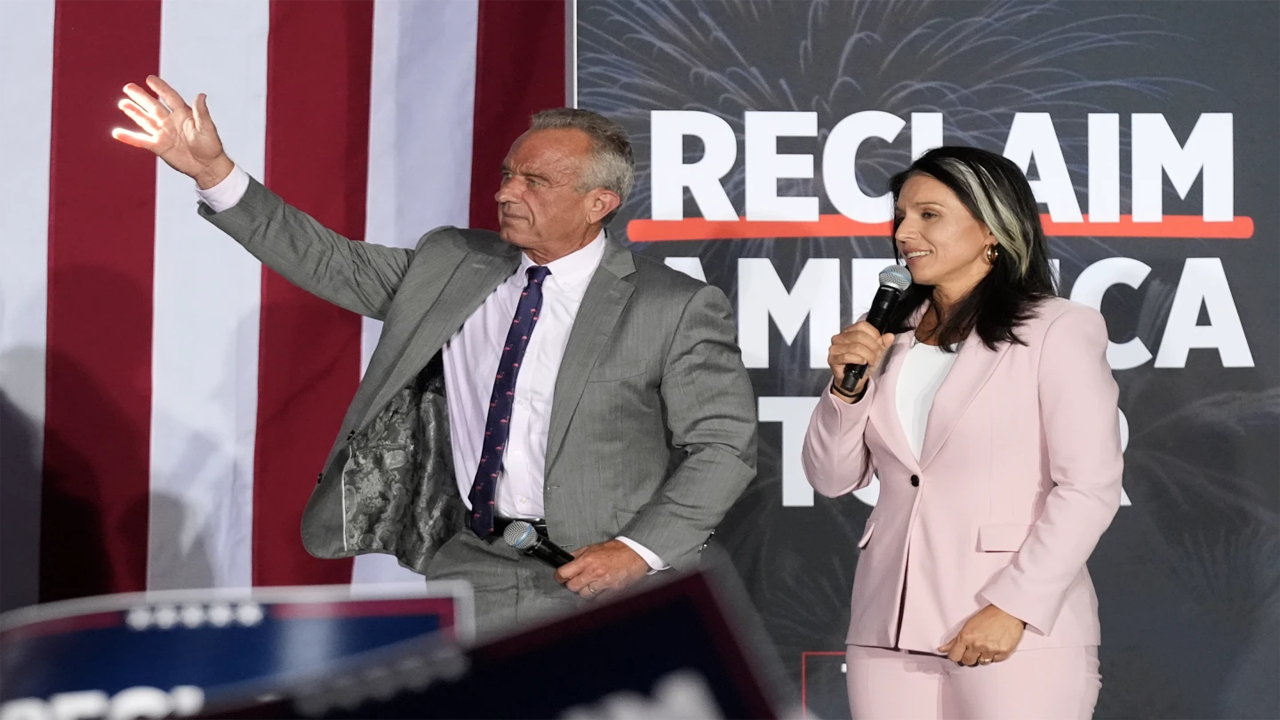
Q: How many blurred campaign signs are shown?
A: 2